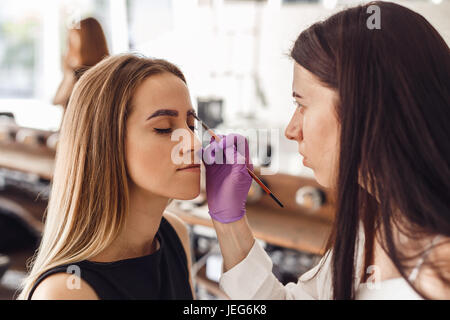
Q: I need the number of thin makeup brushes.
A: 1